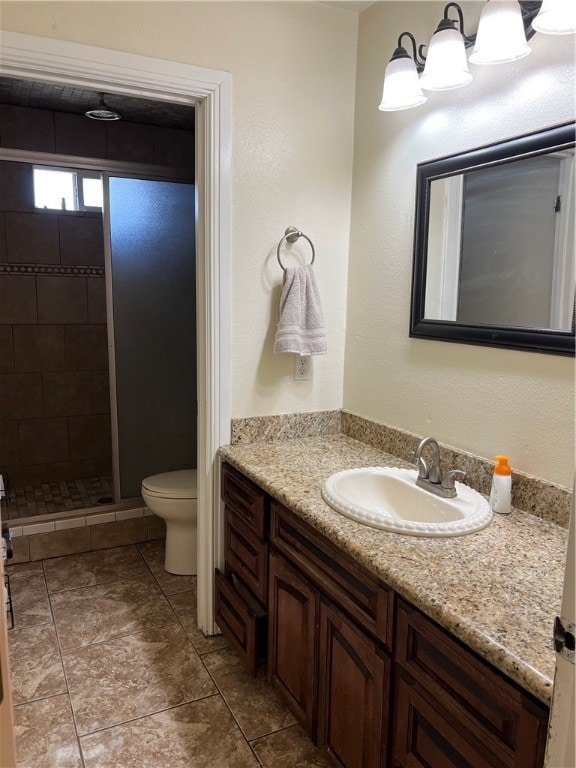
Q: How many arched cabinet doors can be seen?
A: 2